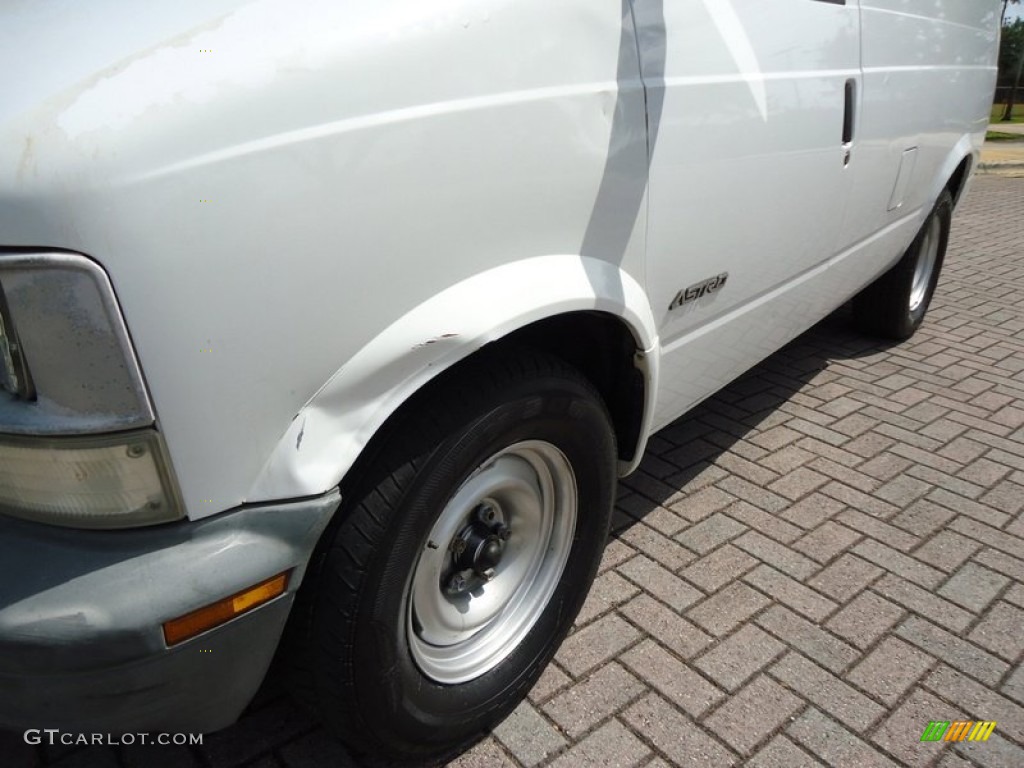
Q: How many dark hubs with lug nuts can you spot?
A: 1